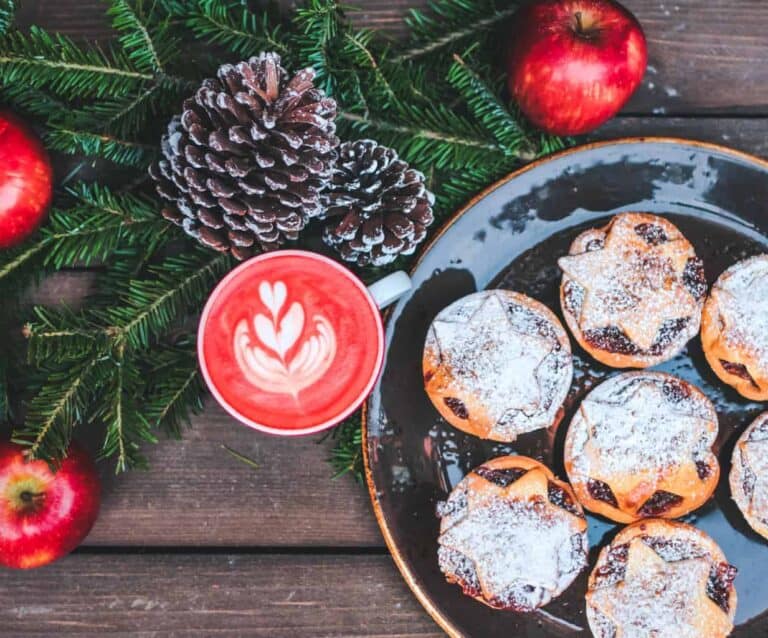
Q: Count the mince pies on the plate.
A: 7